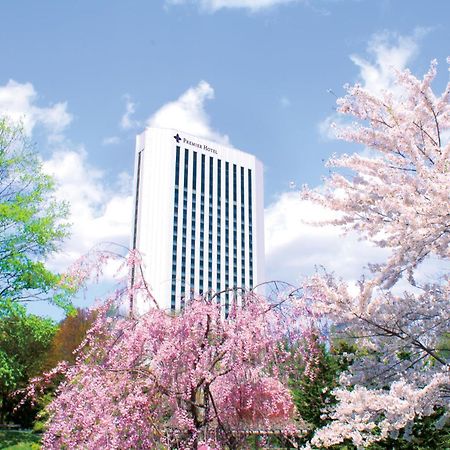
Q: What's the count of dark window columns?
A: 10